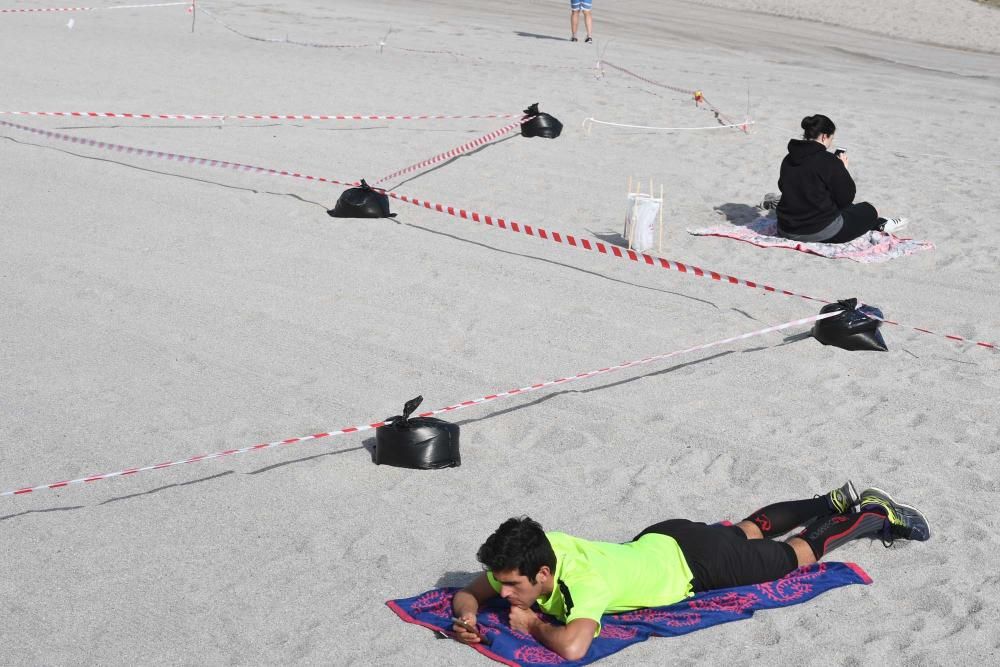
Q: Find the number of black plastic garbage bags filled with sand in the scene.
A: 4